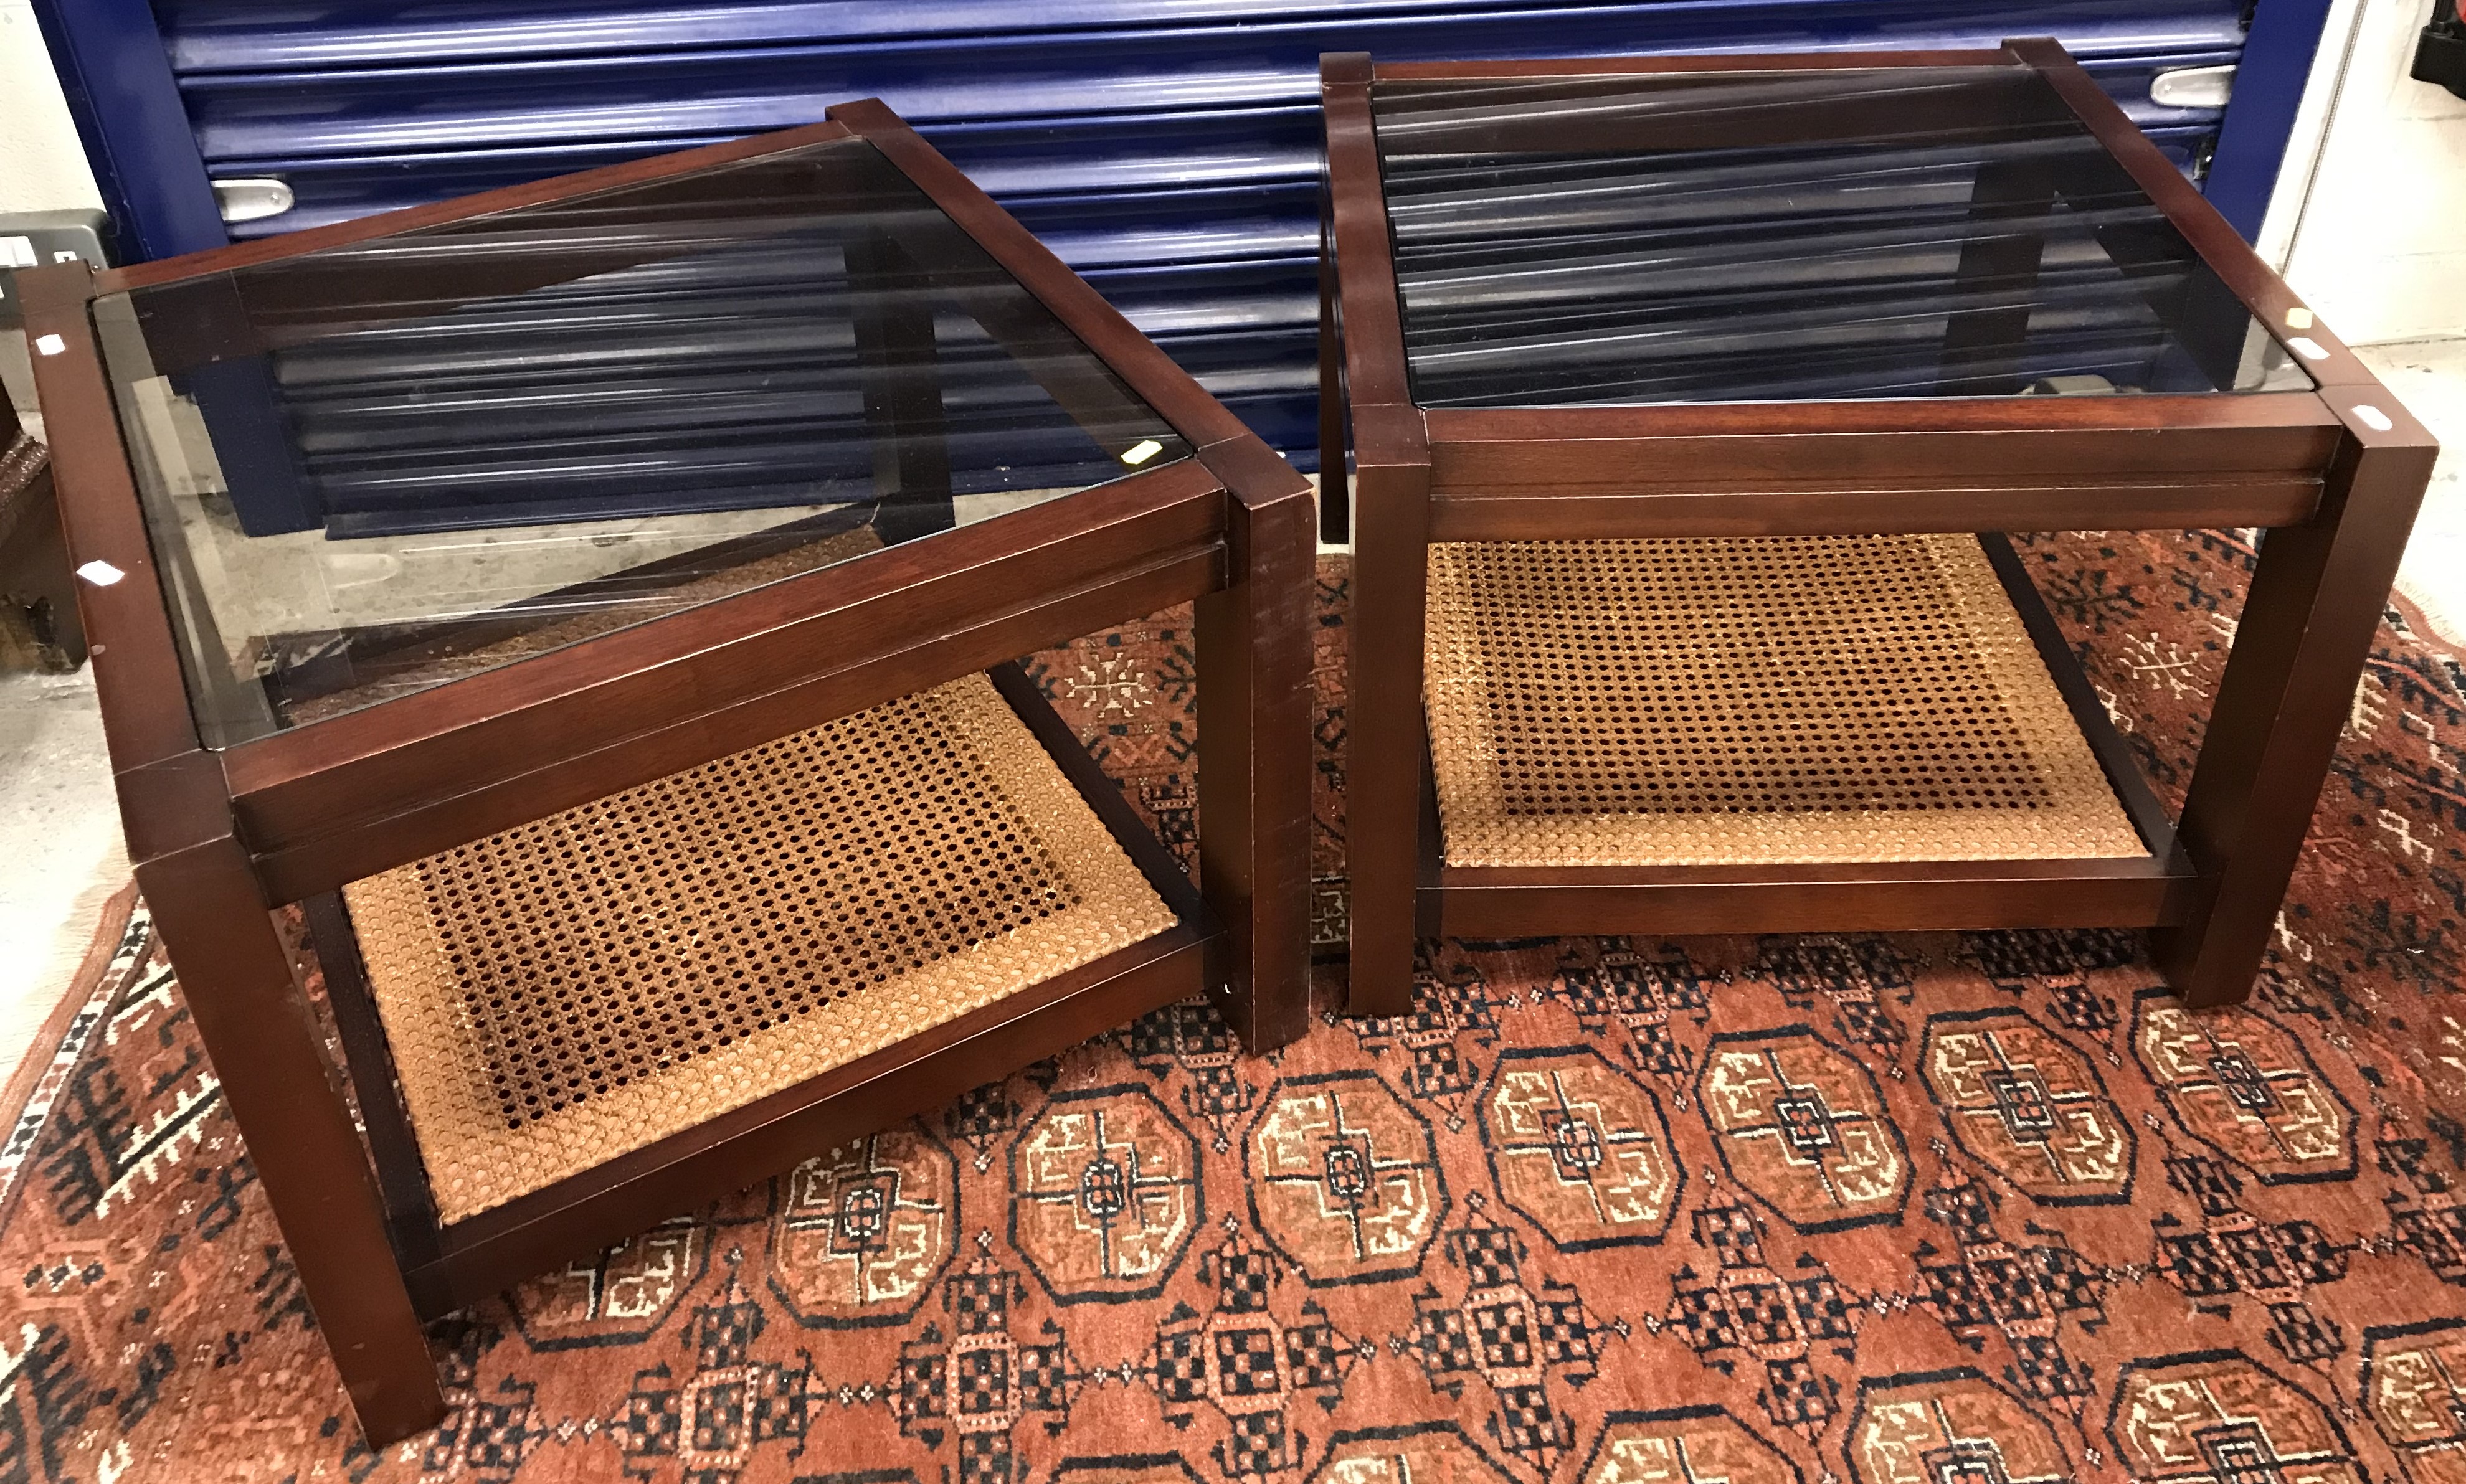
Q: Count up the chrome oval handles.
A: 2